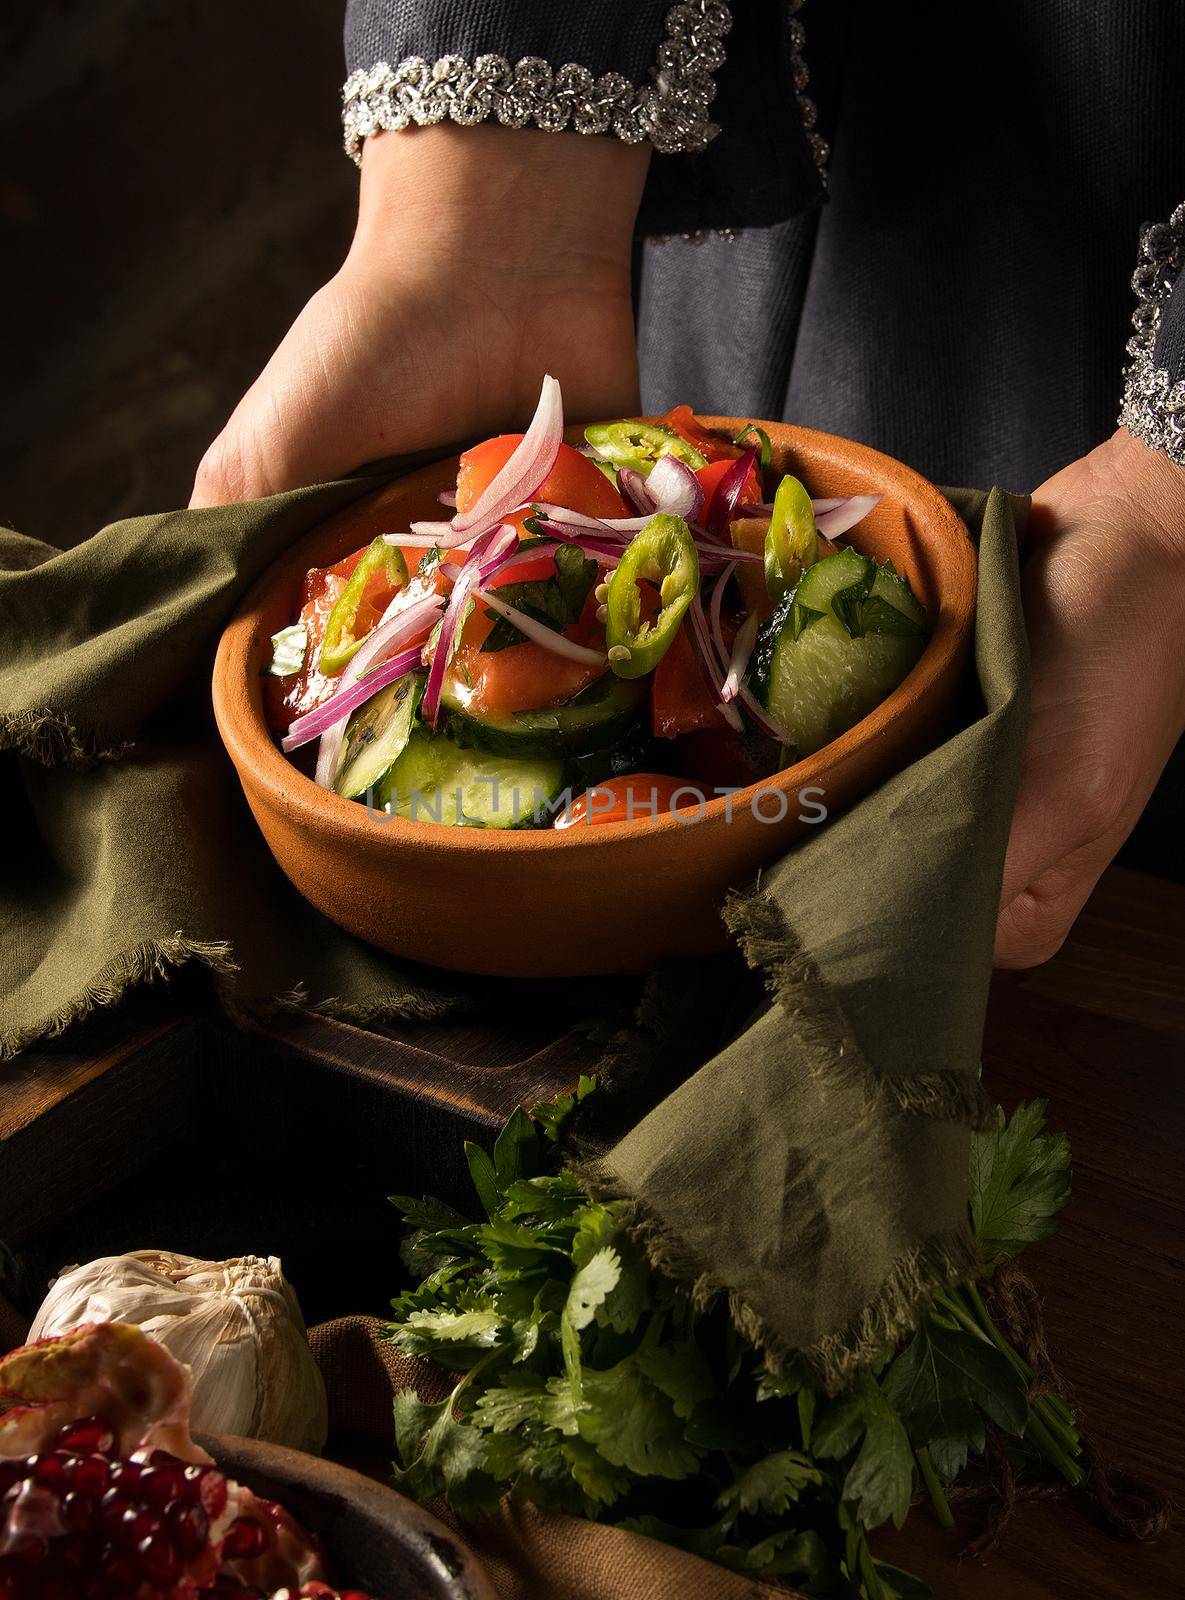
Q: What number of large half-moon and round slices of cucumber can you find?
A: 4